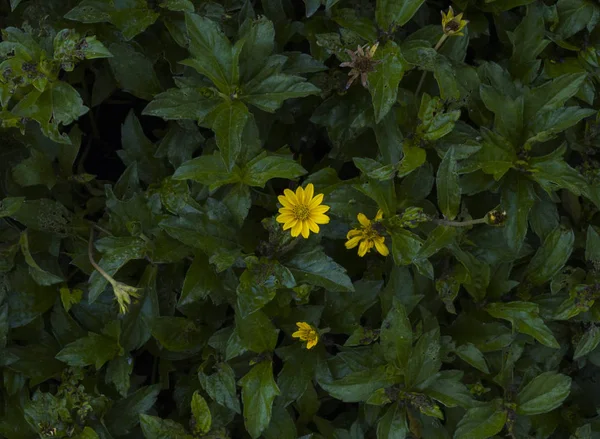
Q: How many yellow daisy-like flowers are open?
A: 3